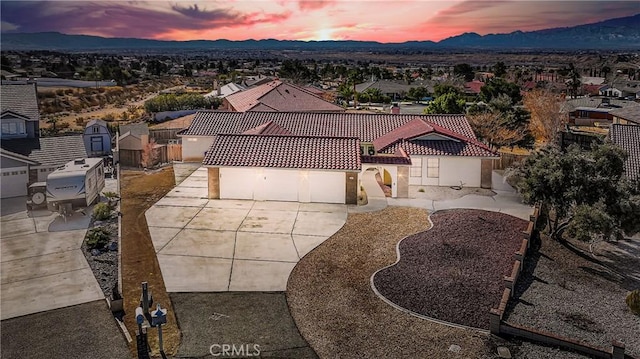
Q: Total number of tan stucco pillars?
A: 4